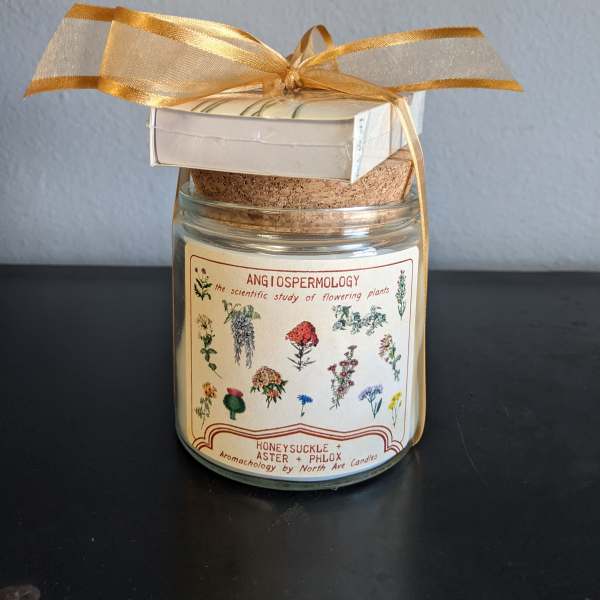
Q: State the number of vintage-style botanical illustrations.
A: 14